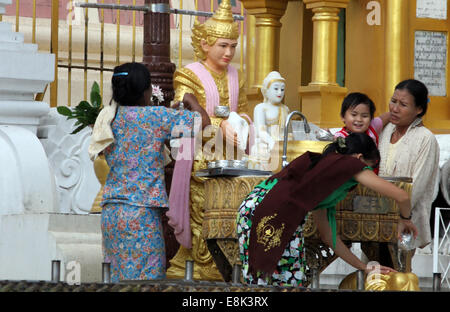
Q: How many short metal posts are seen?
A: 7